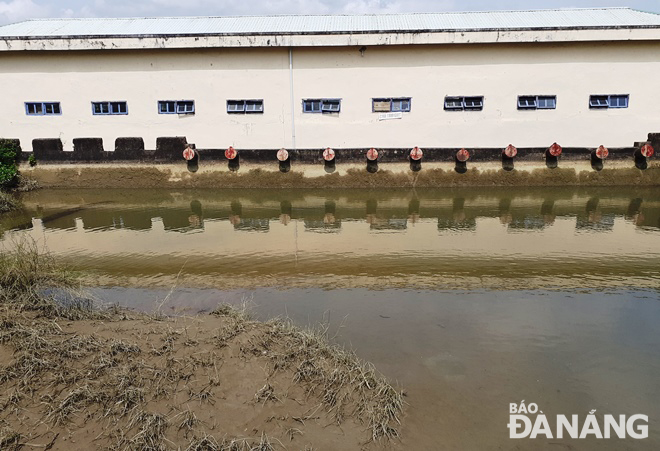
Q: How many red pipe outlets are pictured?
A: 11